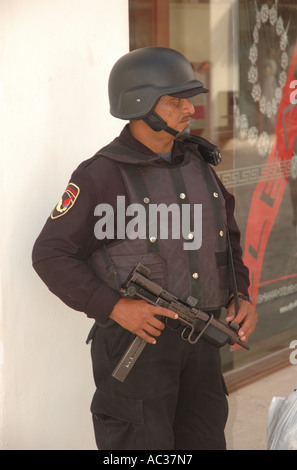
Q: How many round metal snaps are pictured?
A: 7